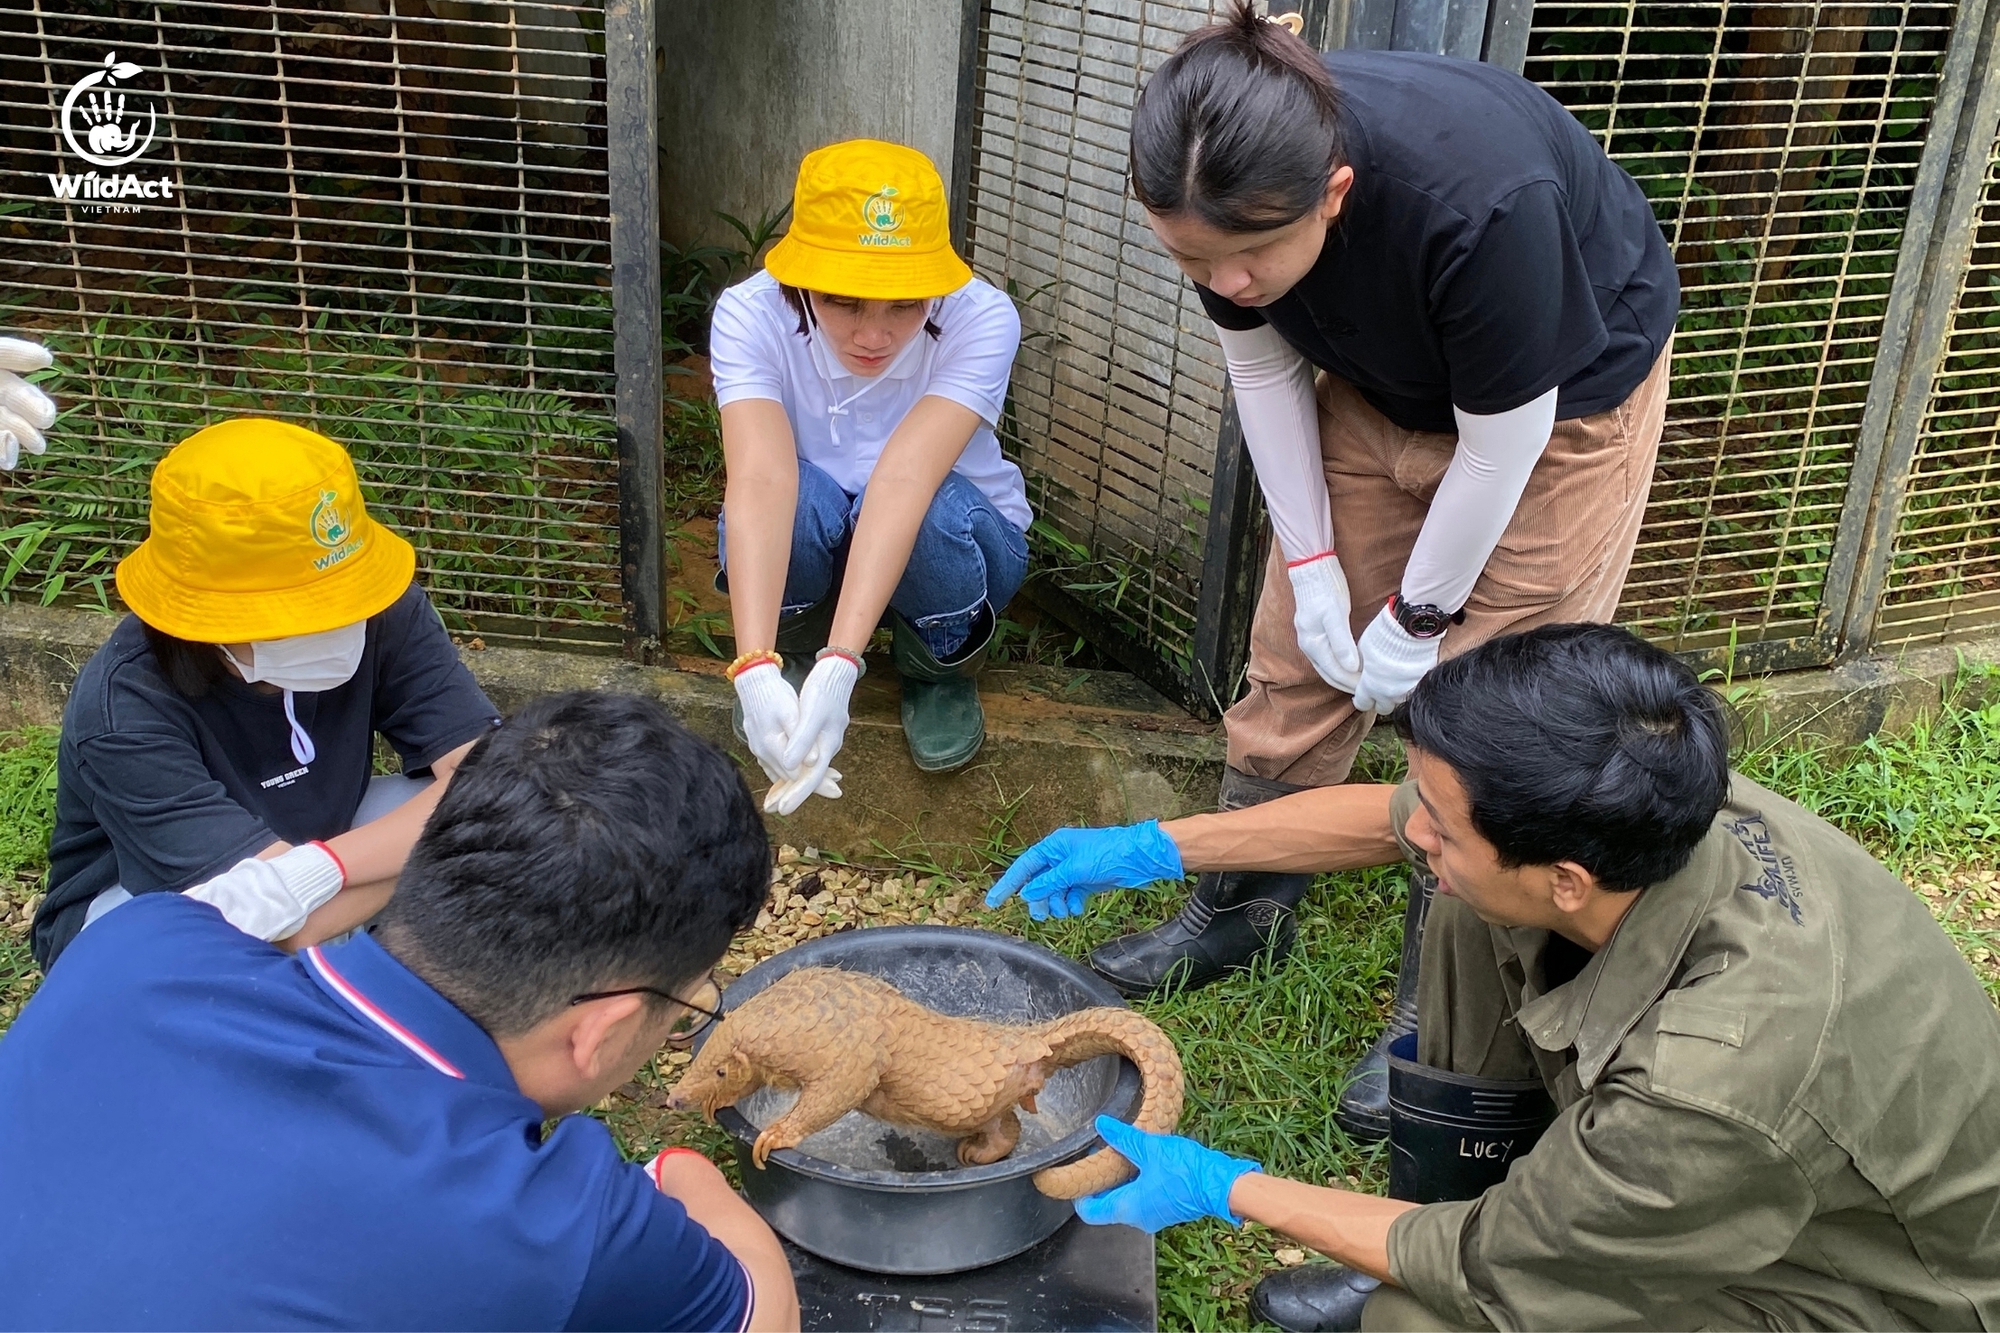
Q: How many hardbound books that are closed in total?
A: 0